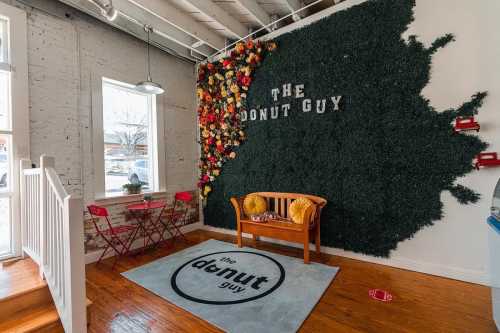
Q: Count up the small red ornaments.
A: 2